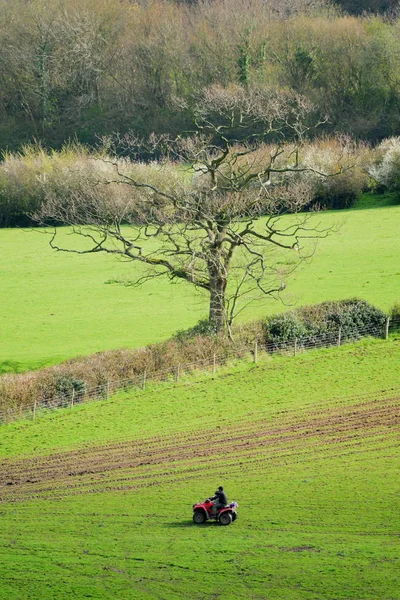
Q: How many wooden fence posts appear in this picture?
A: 10